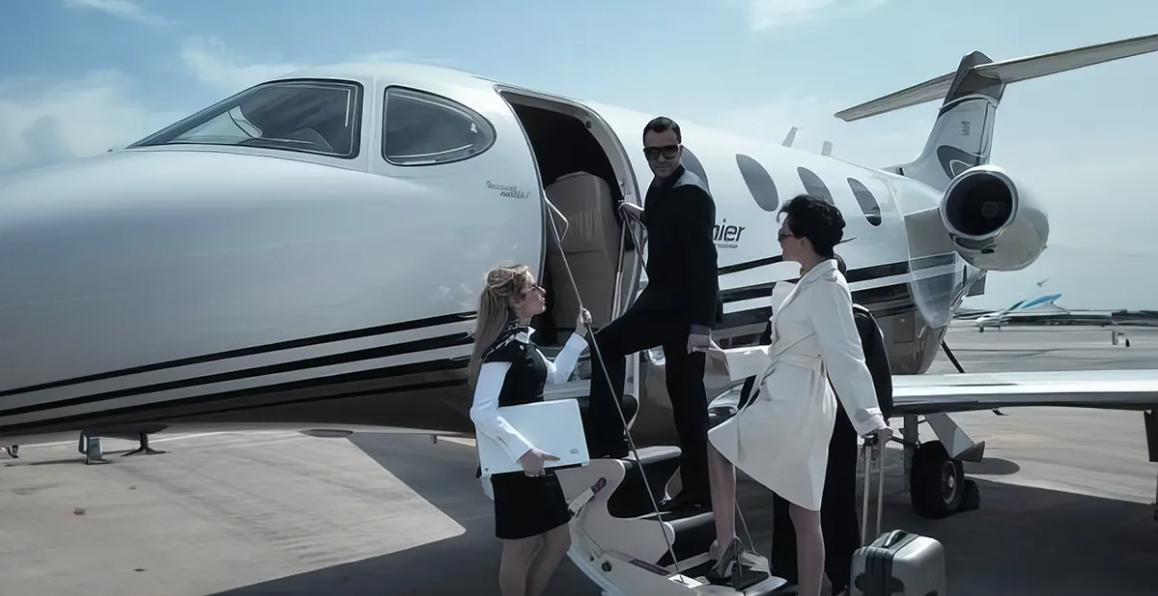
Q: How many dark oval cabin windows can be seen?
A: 4